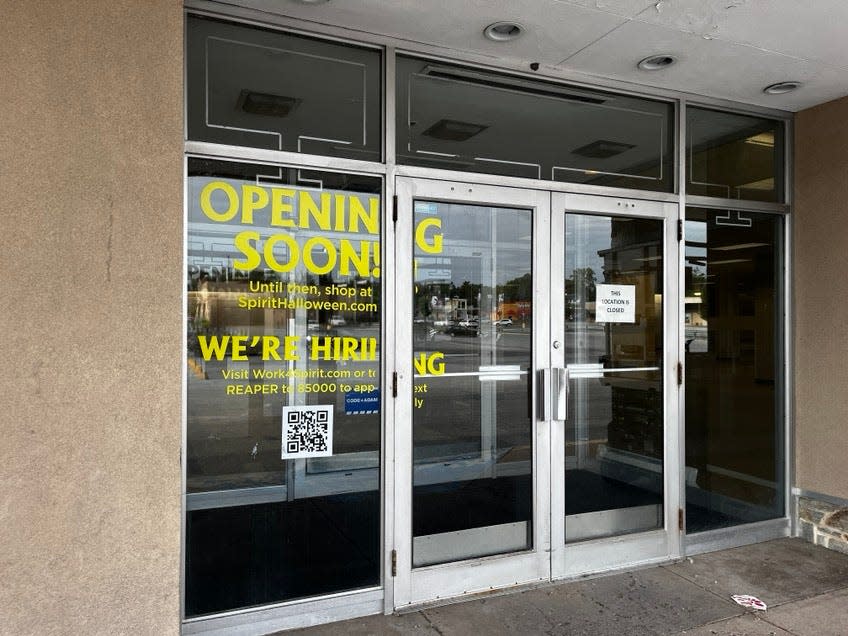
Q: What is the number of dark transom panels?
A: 3